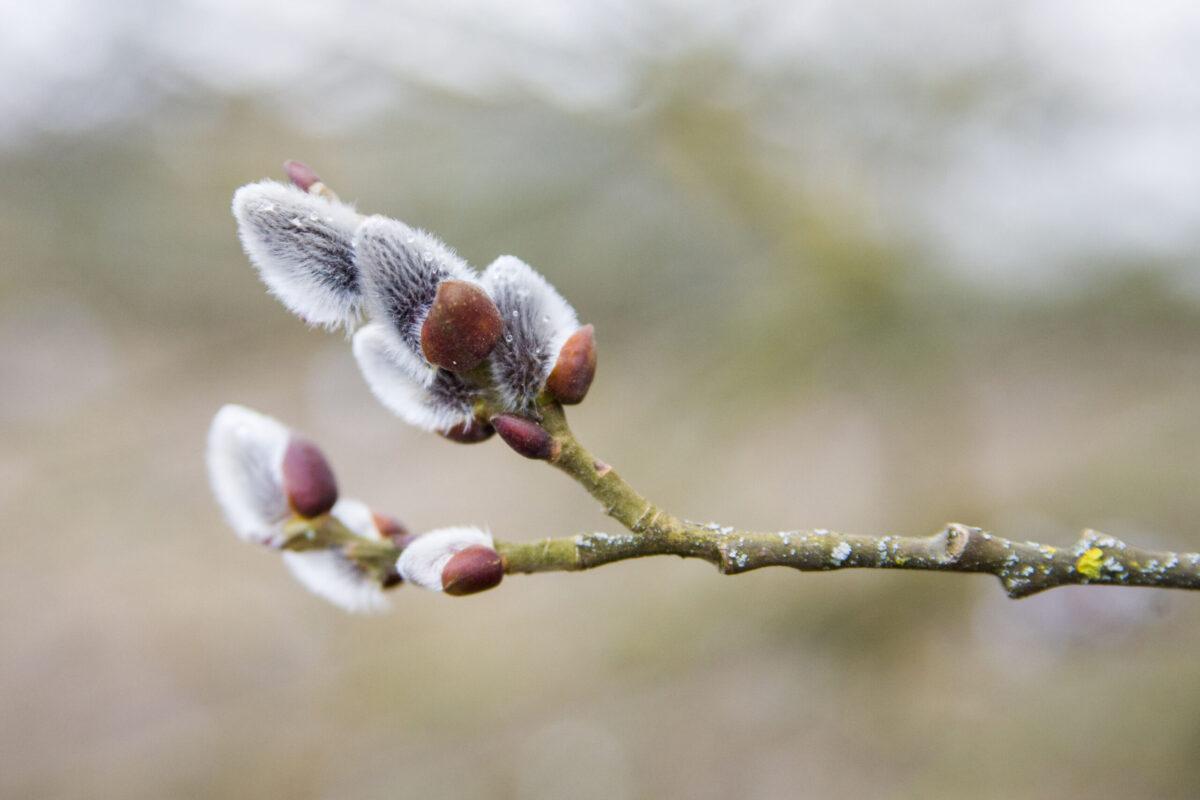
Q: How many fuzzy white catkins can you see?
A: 8